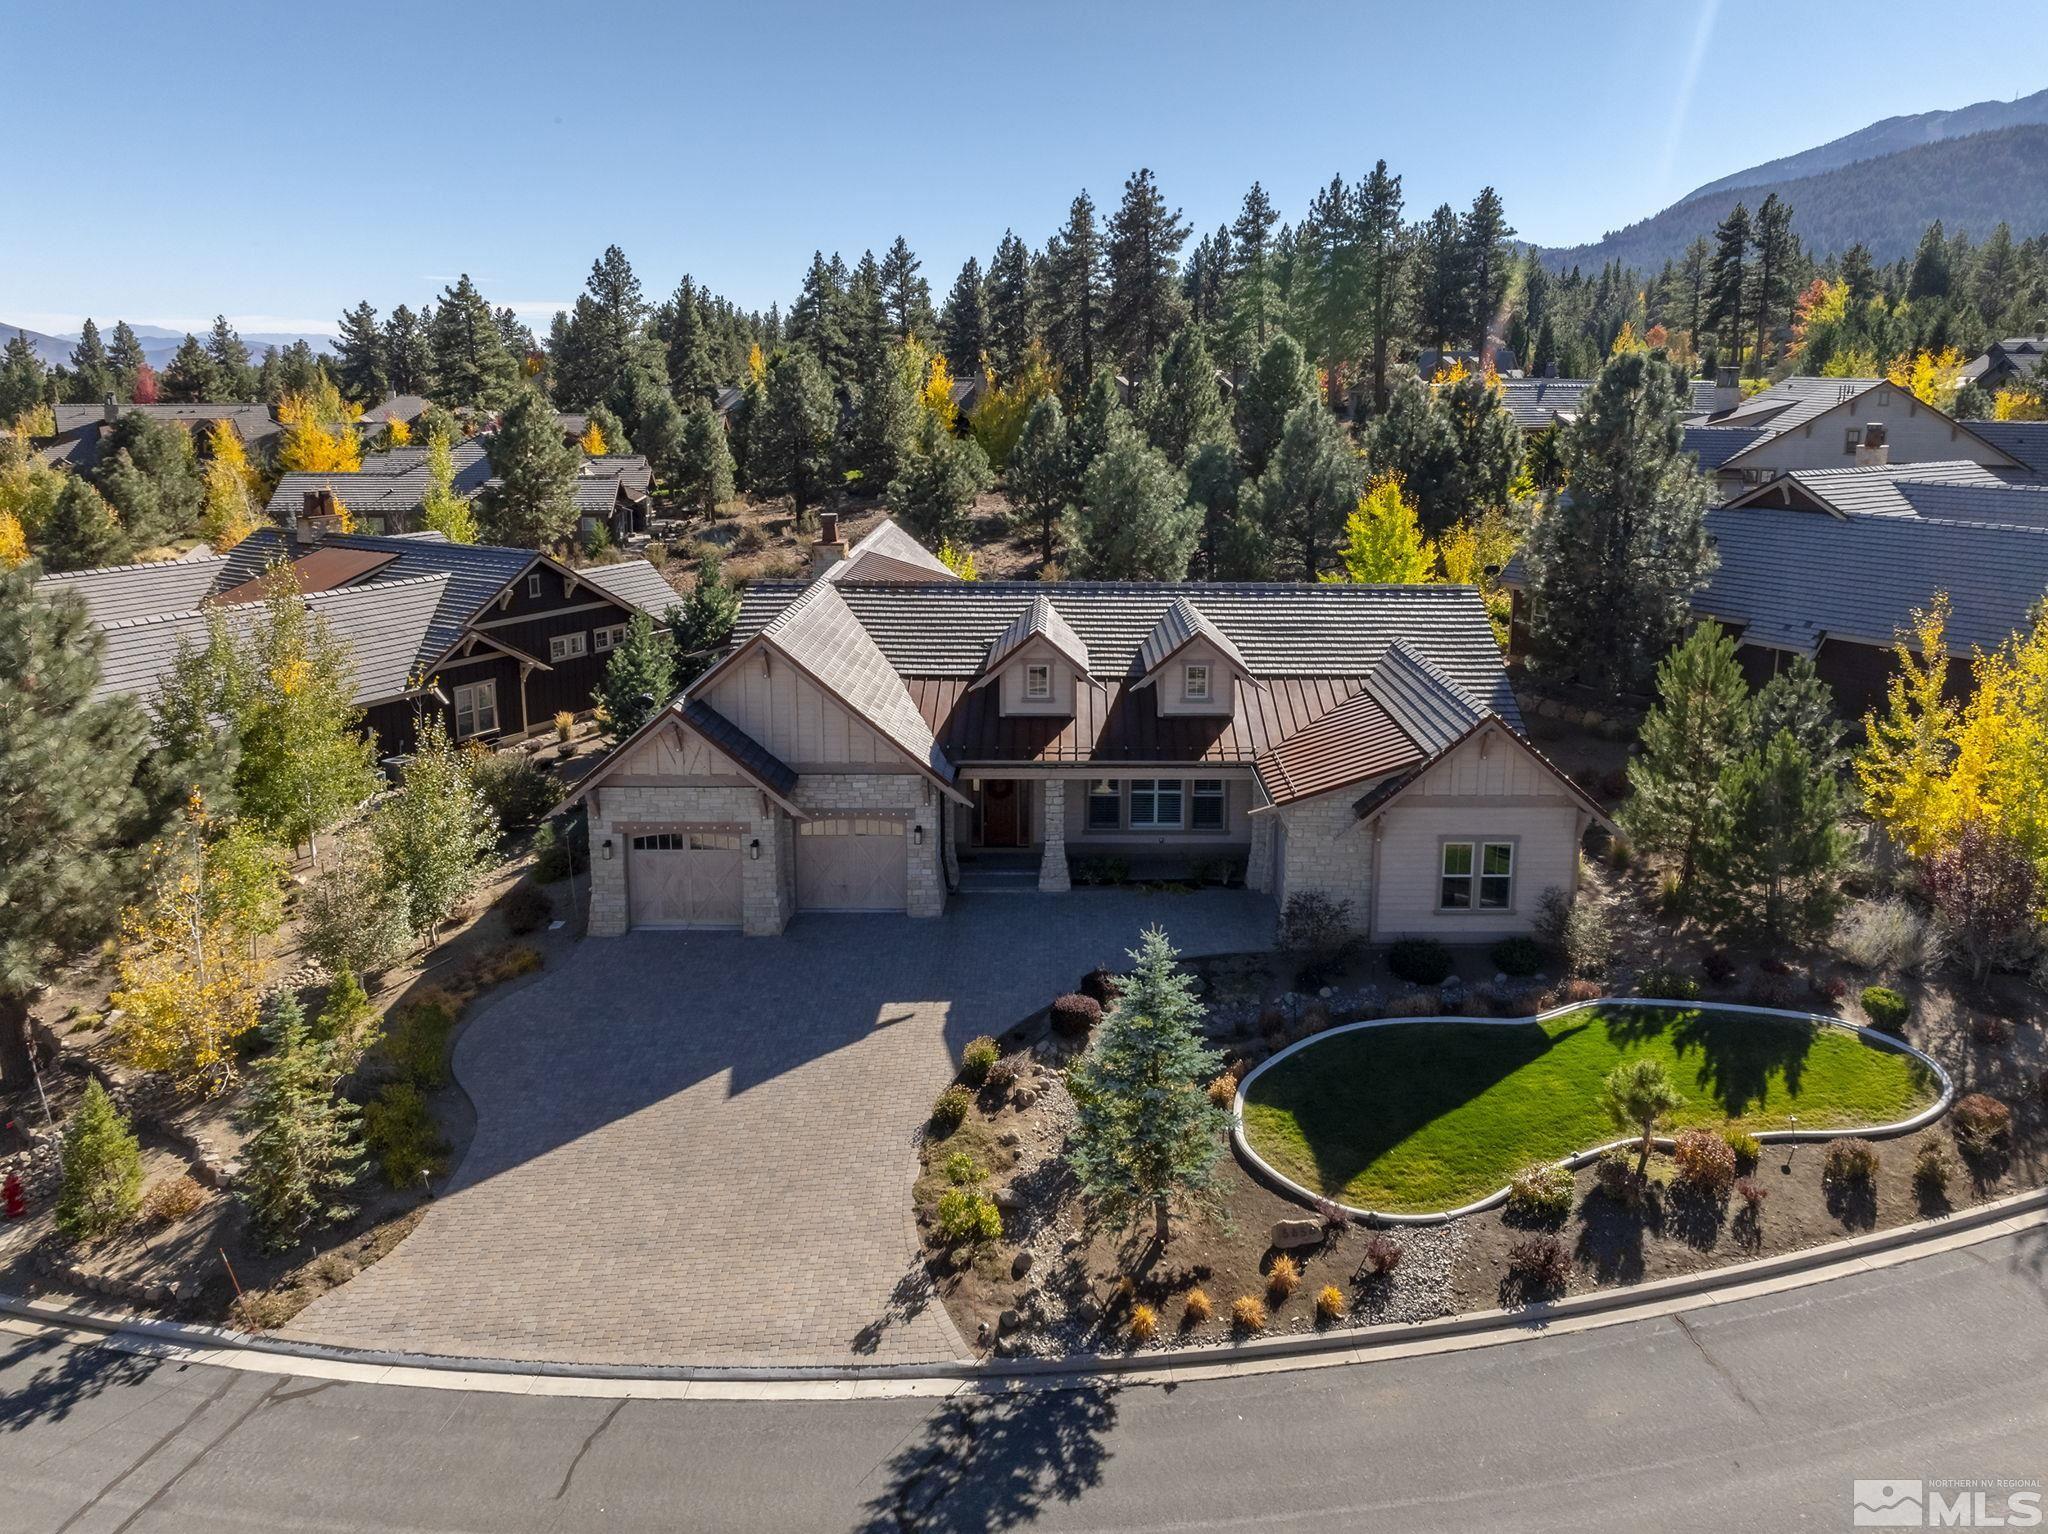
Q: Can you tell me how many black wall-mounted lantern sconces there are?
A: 3